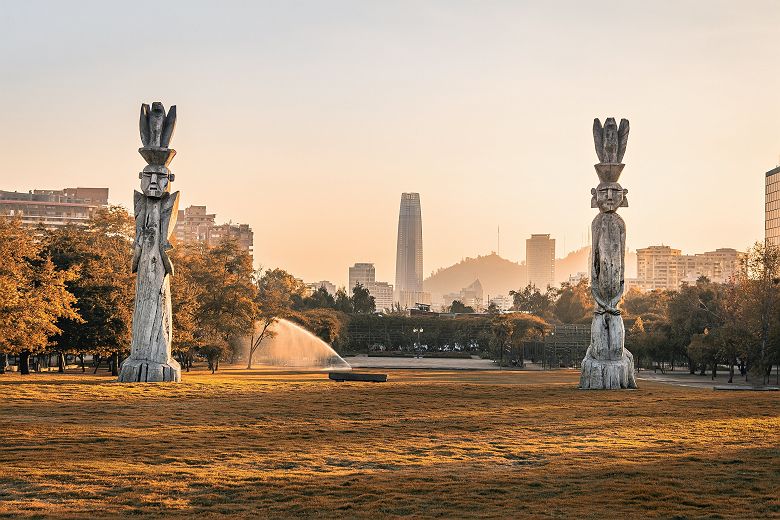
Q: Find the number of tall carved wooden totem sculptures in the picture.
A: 2